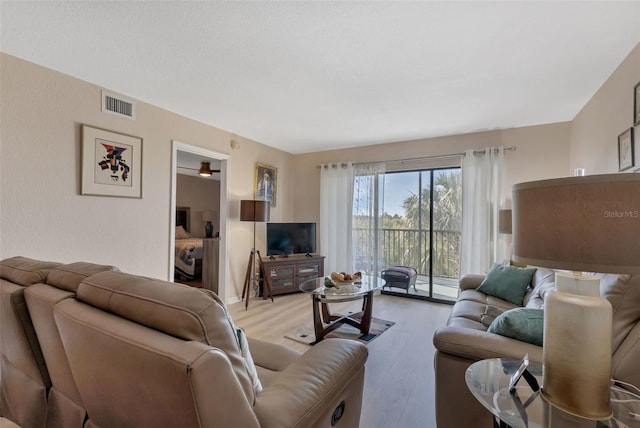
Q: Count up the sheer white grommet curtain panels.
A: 2